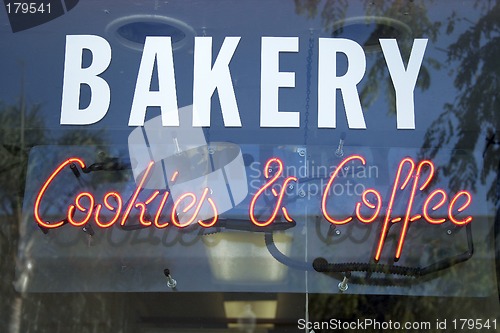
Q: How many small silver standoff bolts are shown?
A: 4